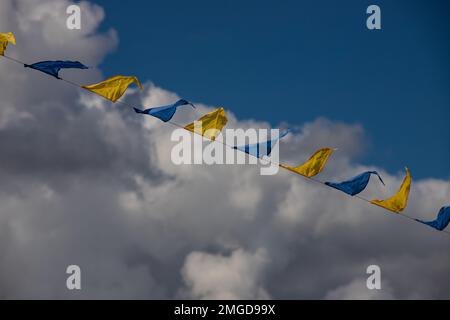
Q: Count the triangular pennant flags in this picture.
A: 10